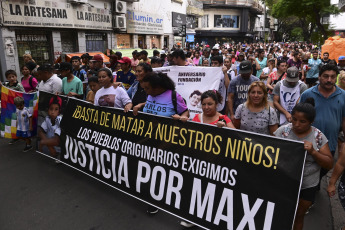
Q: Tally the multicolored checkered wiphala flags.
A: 1